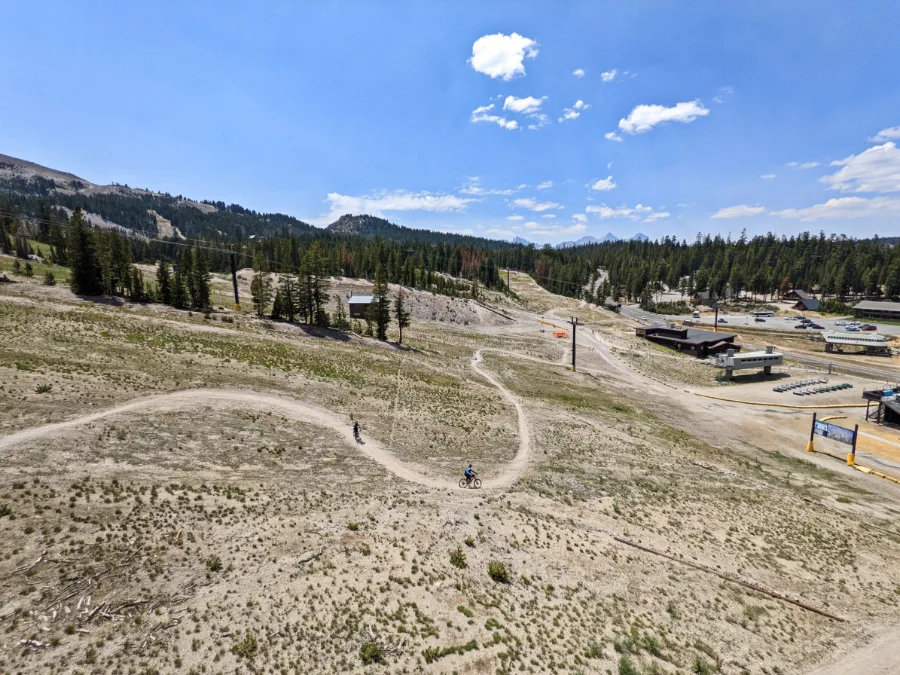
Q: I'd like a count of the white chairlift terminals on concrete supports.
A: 2